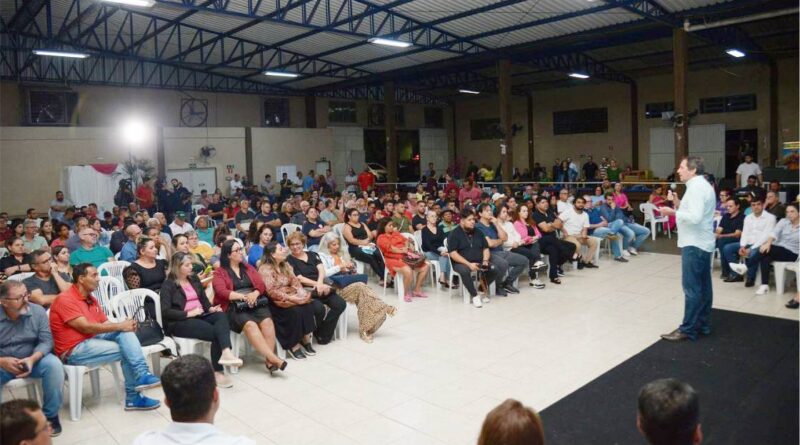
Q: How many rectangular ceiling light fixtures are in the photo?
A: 7